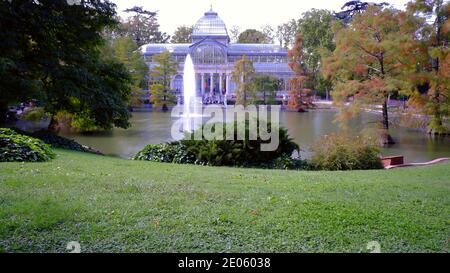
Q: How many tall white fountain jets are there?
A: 1